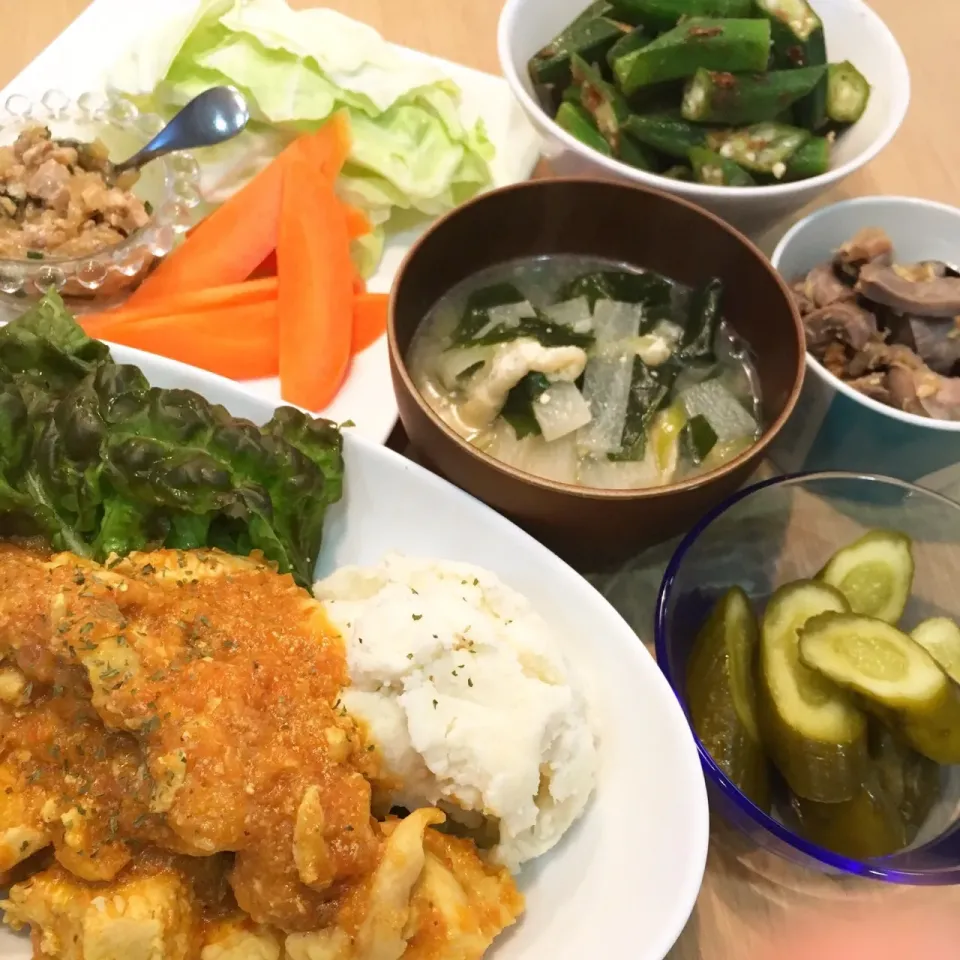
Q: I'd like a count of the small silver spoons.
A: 1